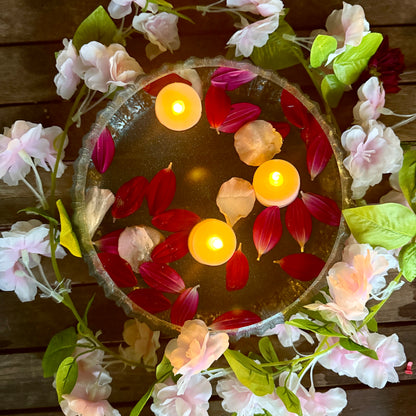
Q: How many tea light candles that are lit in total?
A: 3